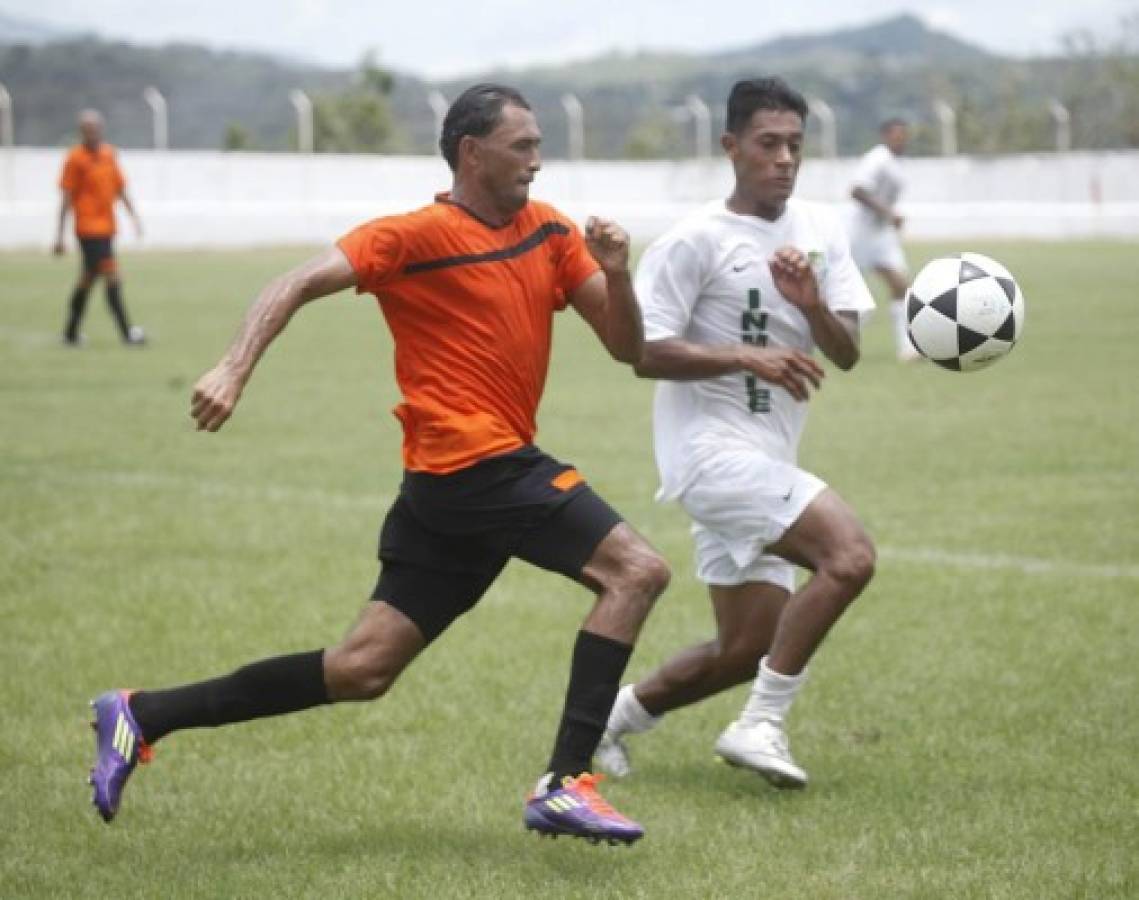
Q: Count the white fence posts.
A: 9